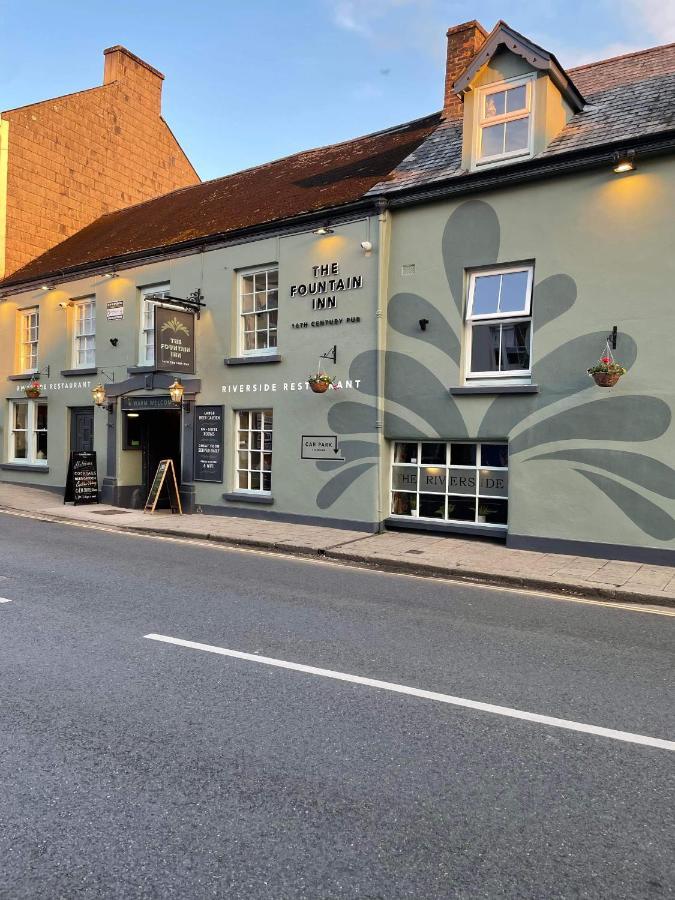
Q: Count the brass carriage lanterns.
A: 2